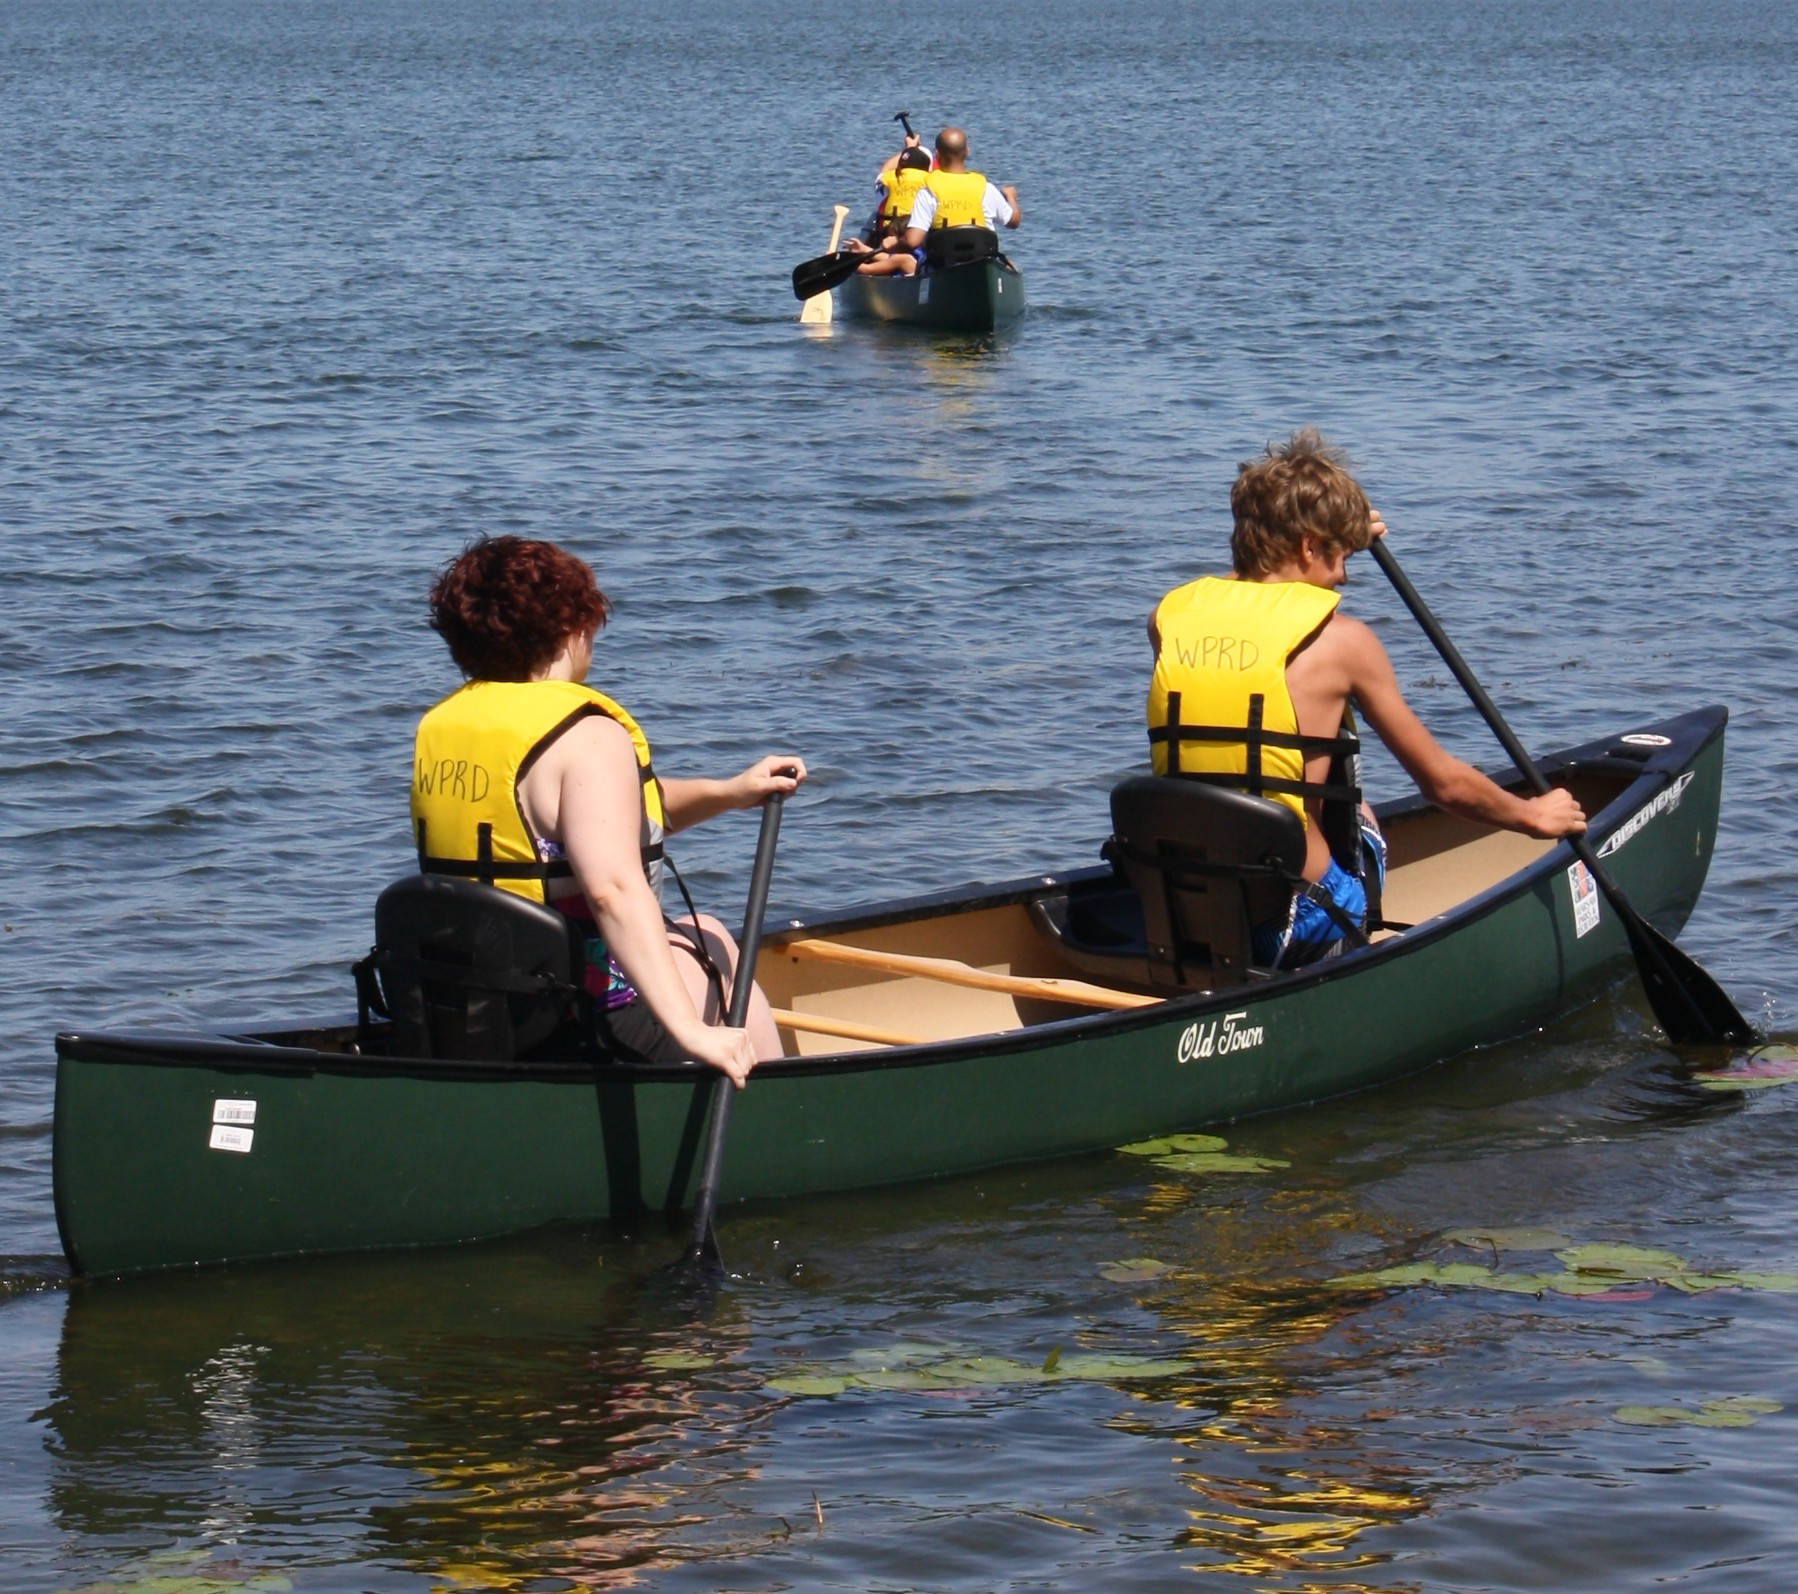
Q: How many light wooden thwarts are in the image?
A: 2